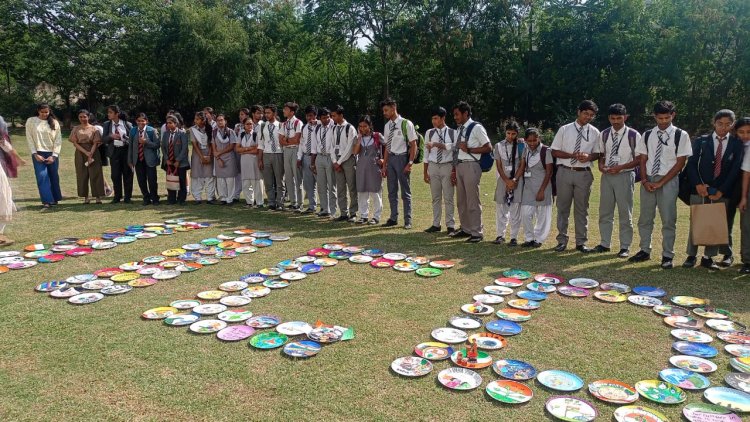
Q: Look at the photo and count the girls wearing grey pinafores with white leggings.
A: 6